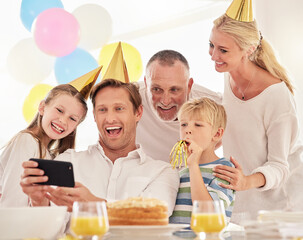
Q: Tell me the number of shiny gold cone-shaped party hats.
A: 3